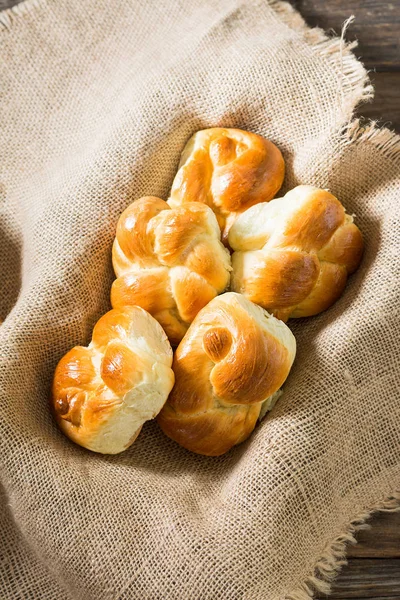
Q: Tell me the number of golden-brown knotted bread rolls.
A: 5